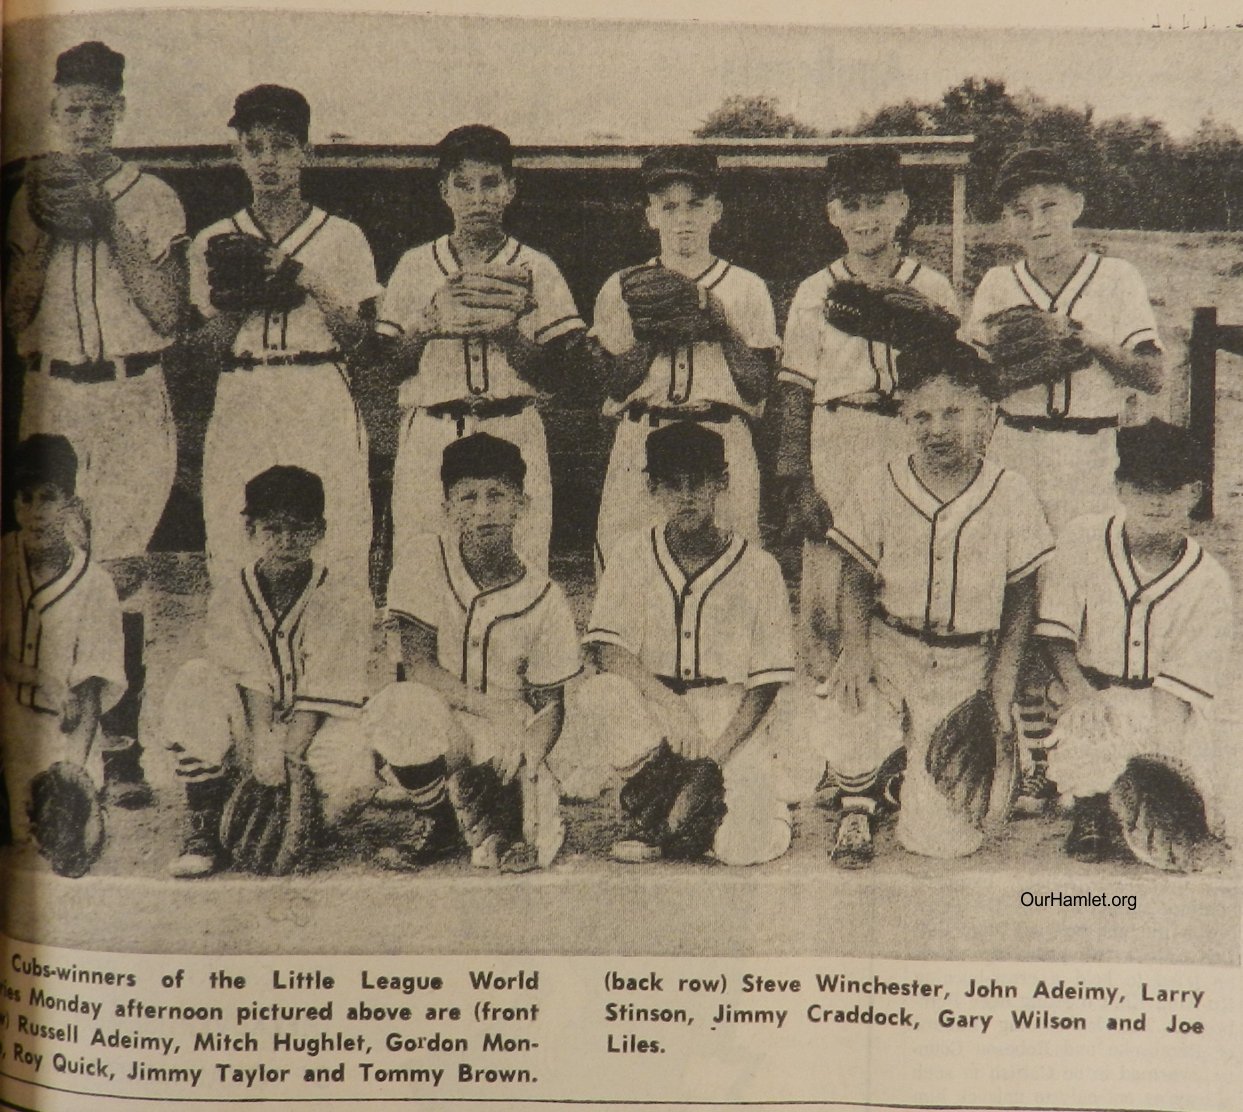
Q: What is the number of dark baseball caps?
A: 12